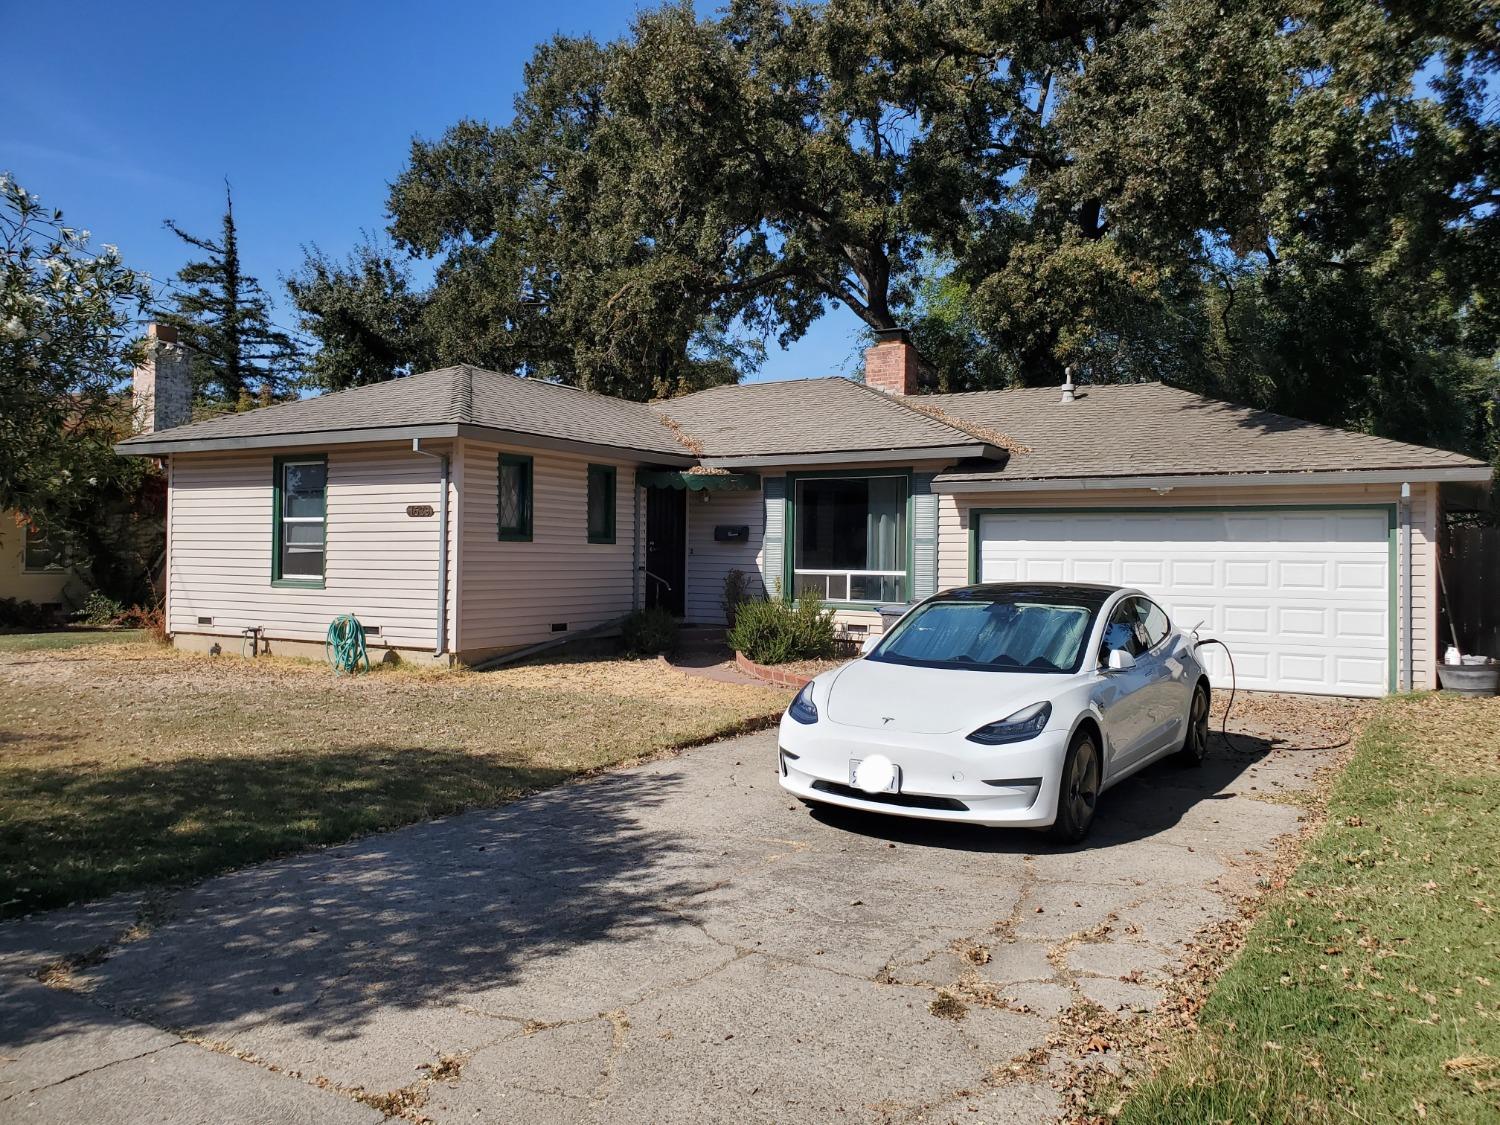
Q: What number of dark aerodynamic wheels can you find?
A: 2